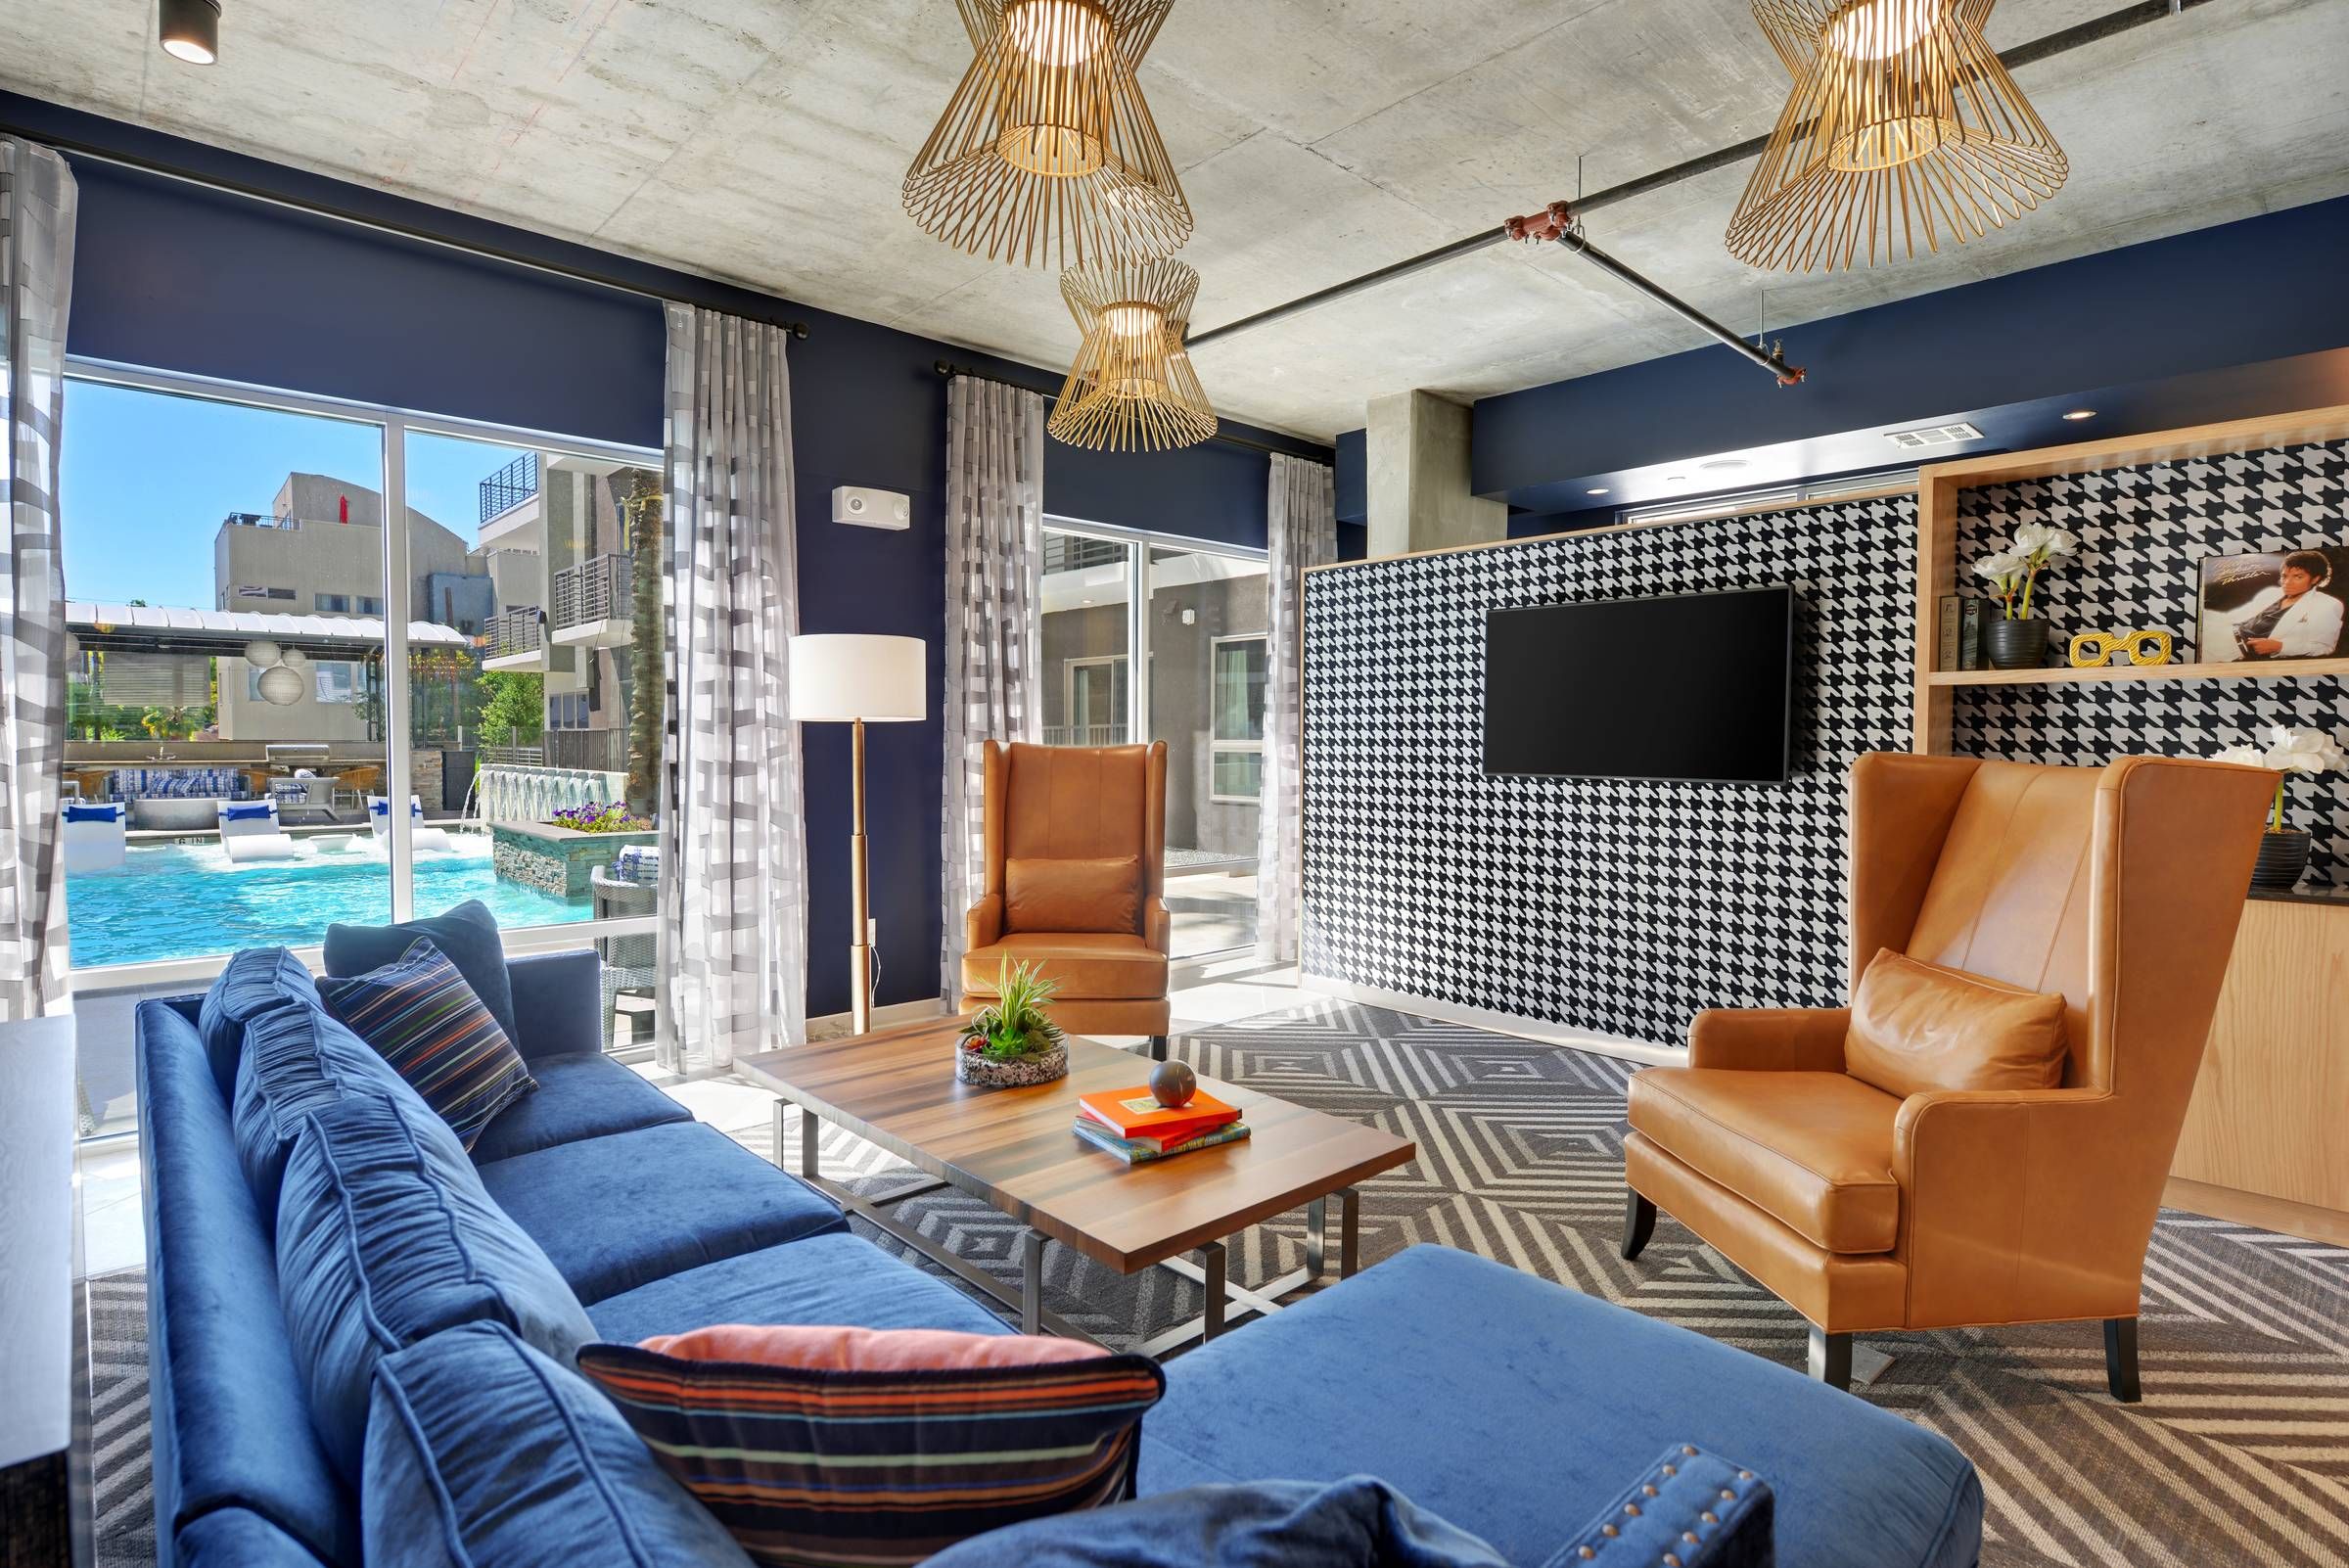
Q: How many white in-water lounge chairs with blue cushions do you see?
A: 3